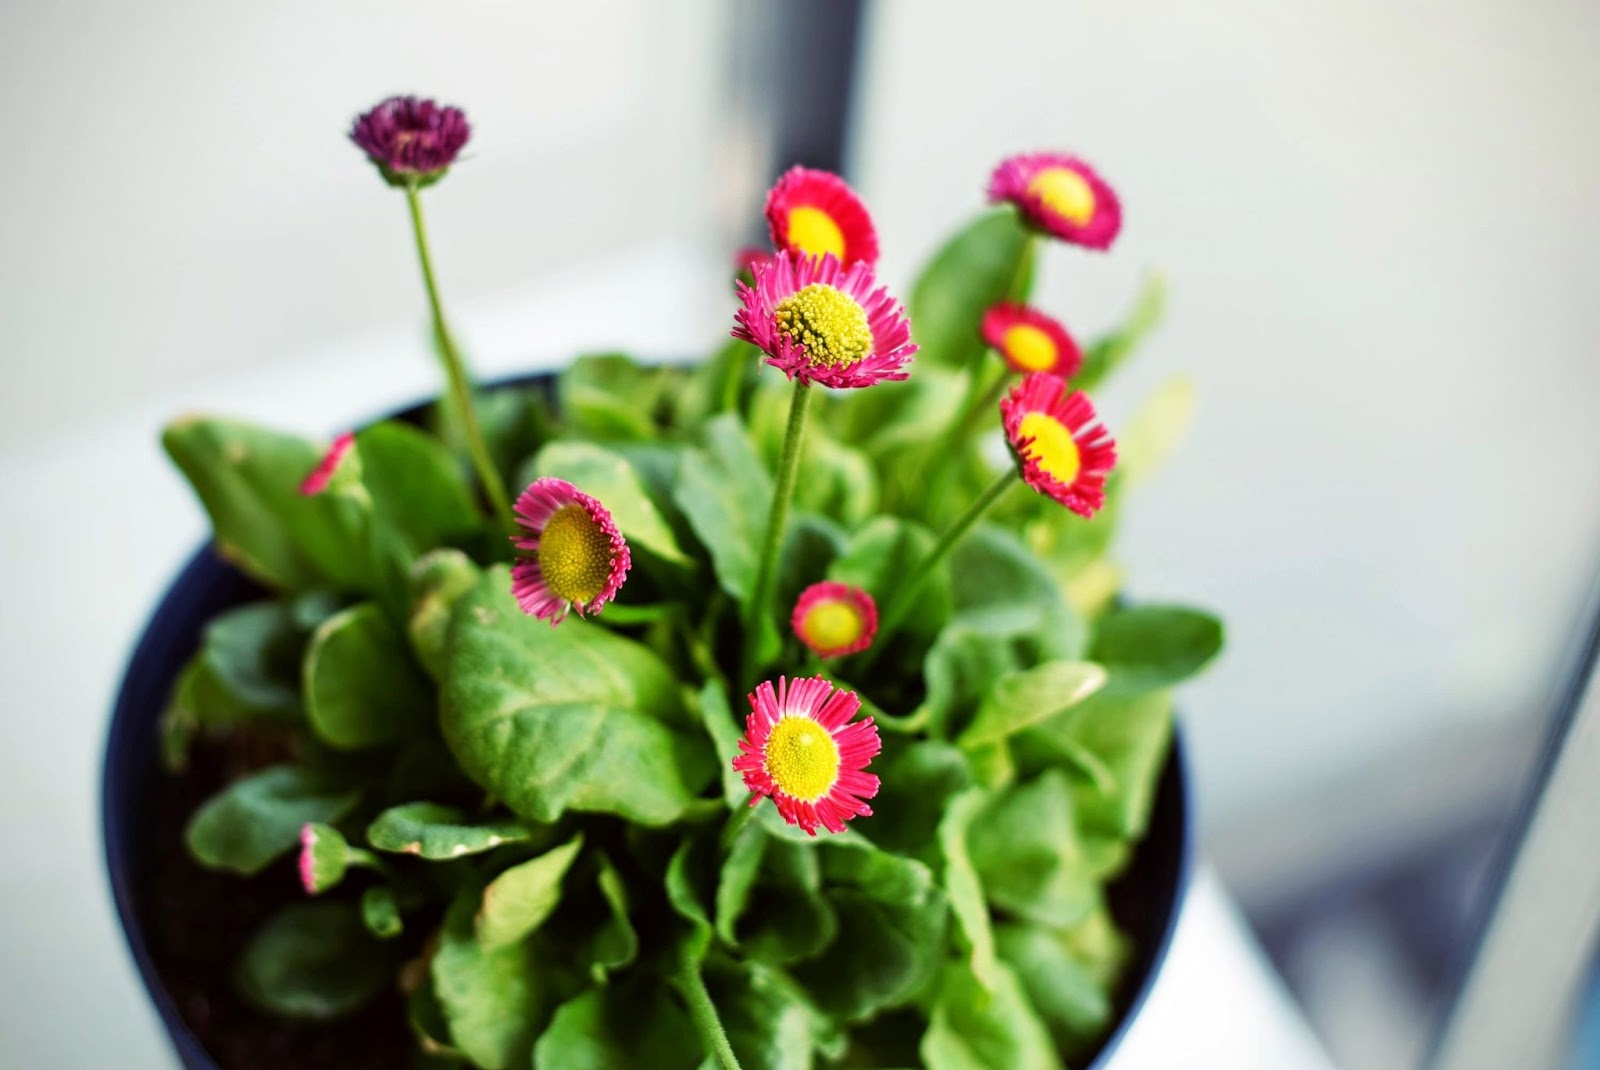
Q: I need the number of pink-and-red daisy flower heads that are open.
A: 8